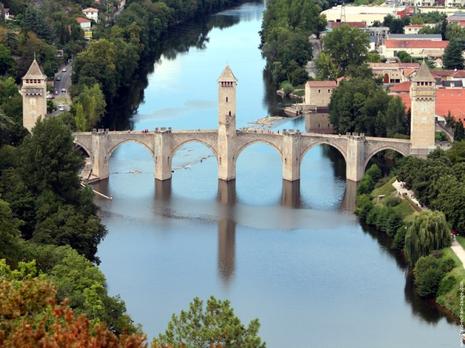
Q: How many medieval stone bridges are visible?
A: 1